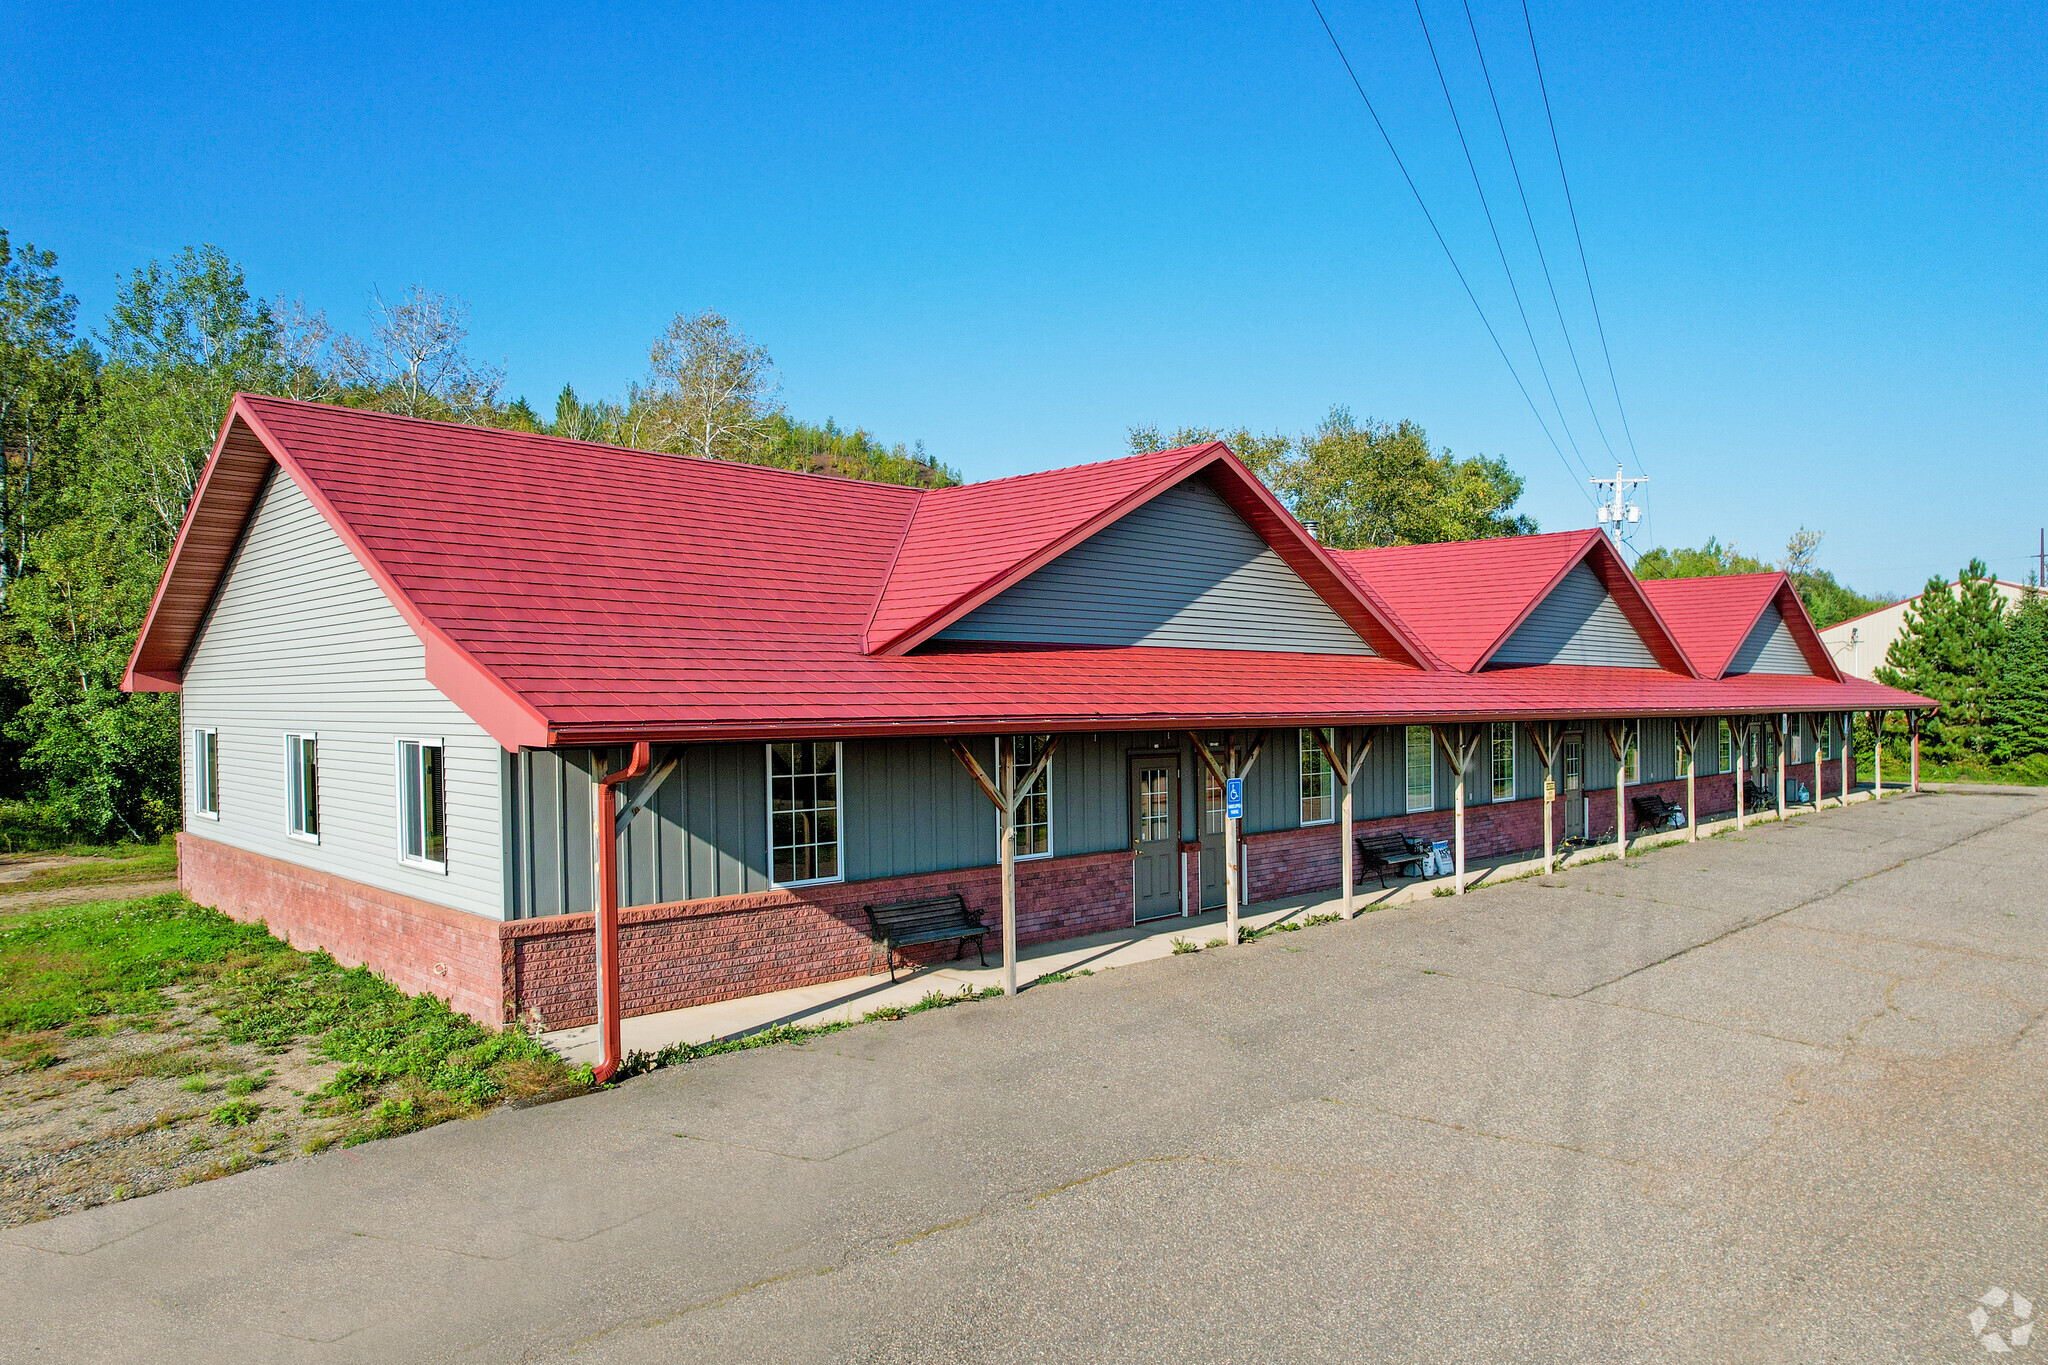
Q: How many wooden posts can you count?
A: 14